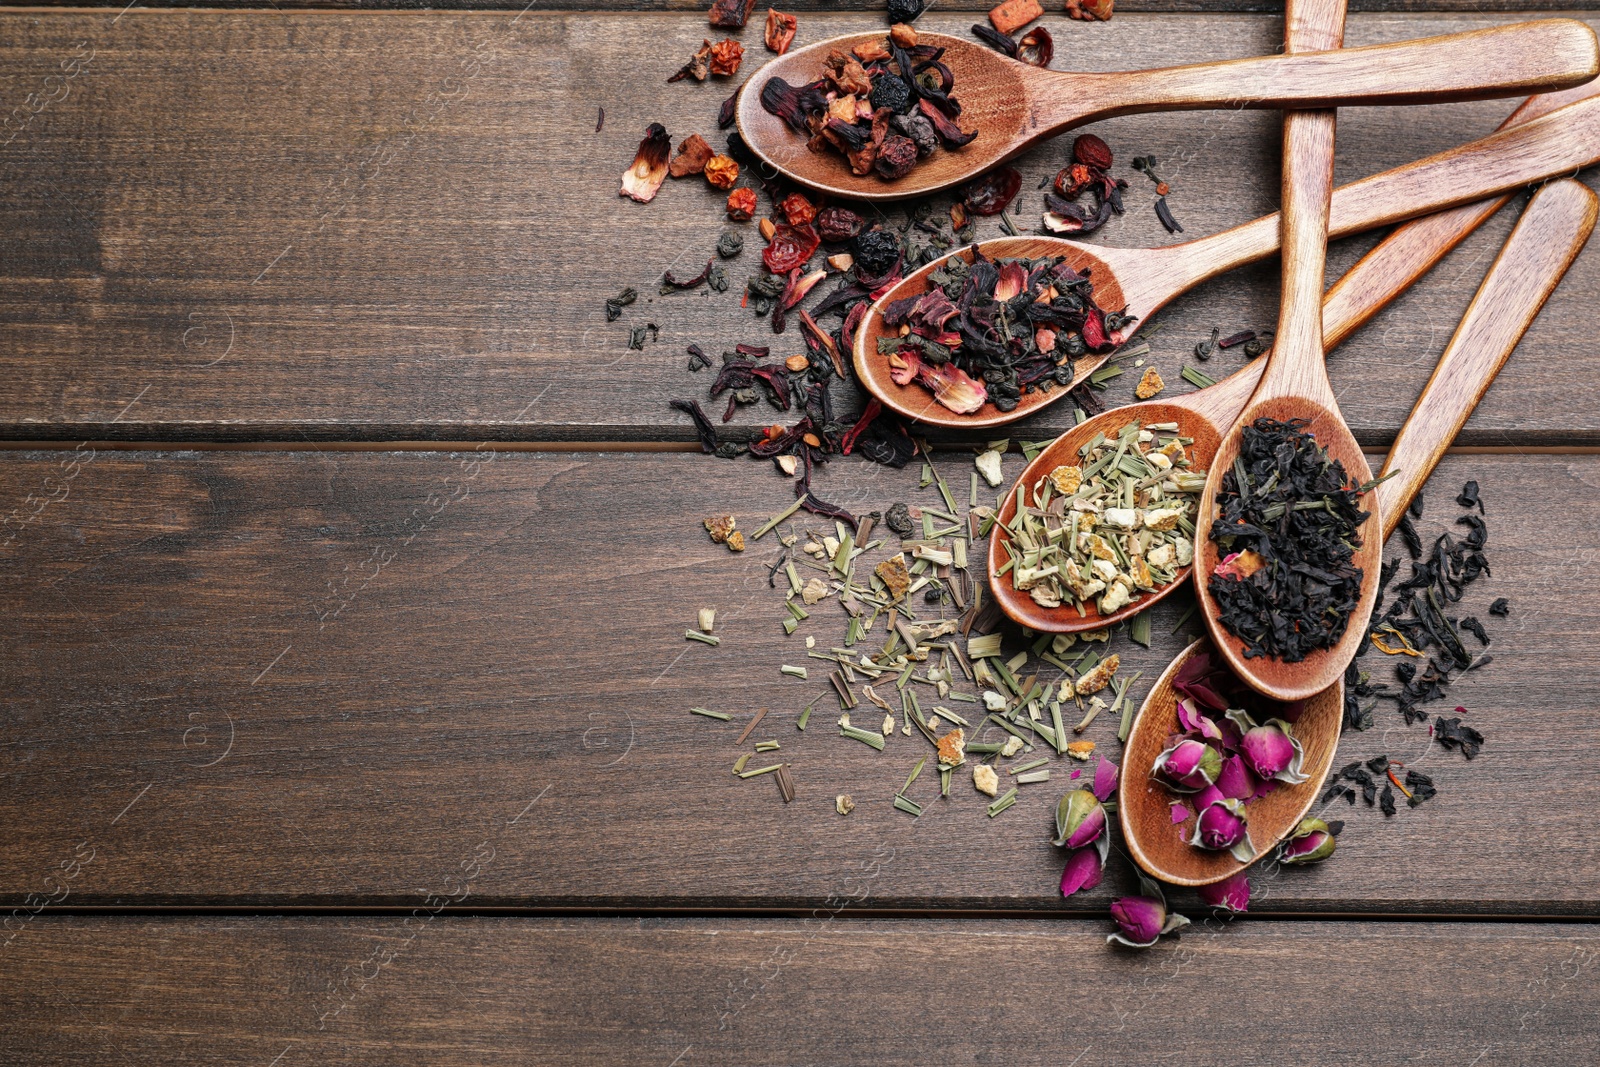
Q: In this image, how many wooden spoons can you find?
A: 5